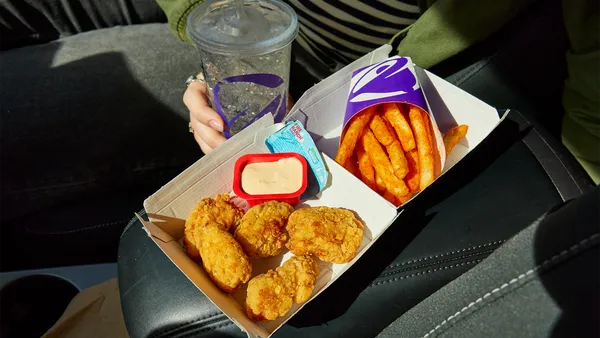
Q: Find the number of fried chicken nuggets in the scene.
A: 5